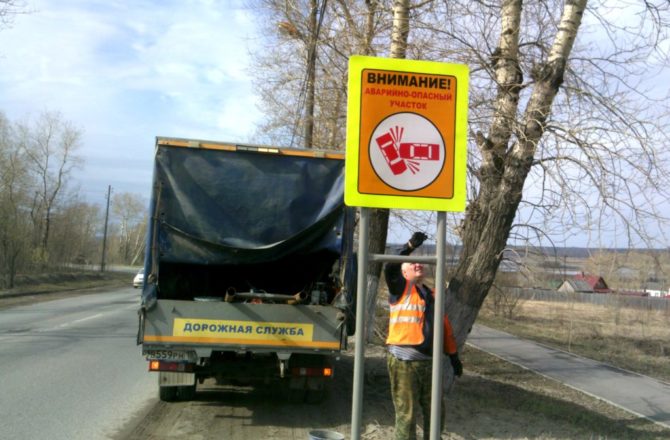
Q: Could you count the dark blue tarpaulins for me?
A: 1